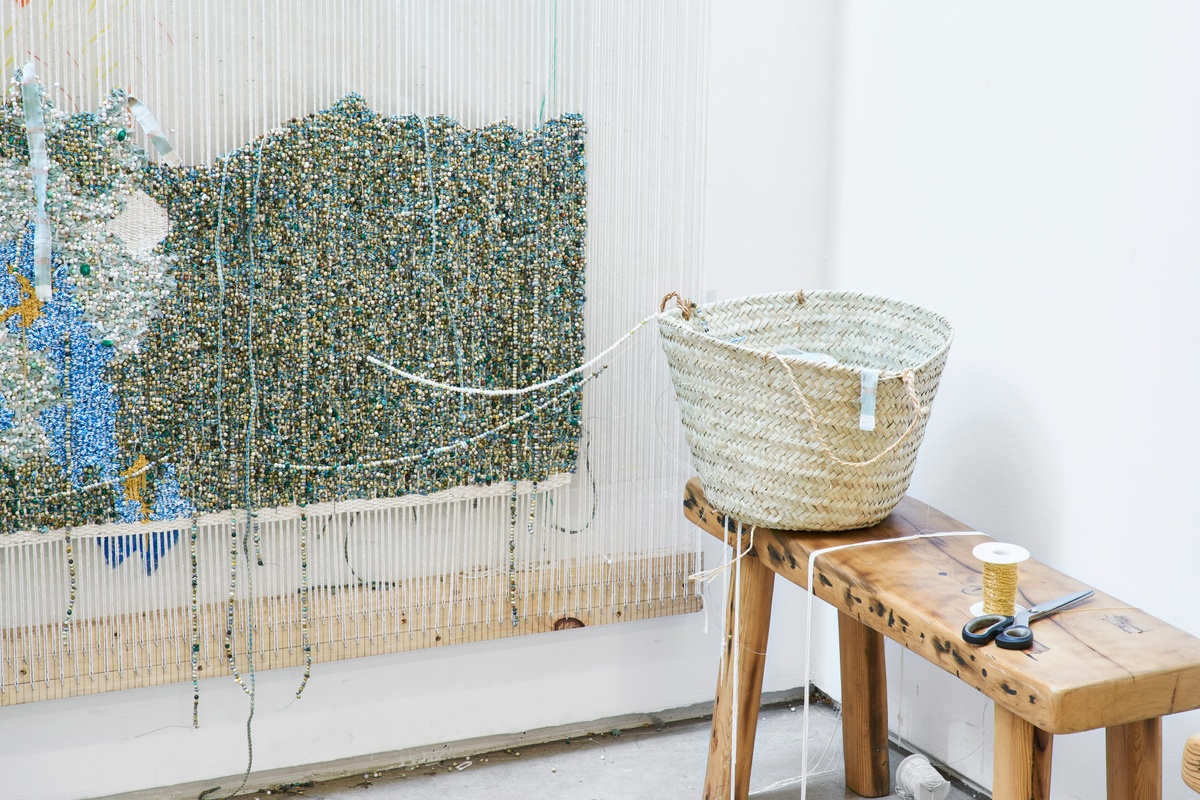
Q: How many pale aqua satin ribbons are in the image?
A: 3